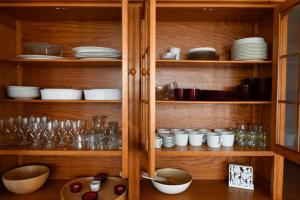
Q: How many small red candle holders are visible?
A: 4